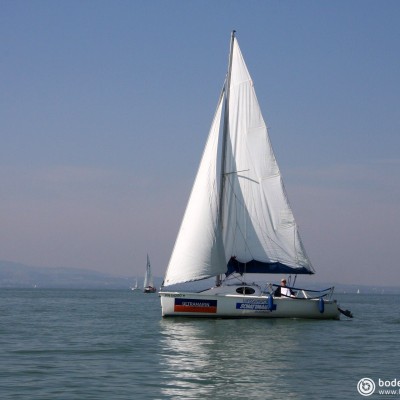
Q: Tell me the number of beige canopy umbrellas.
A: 0